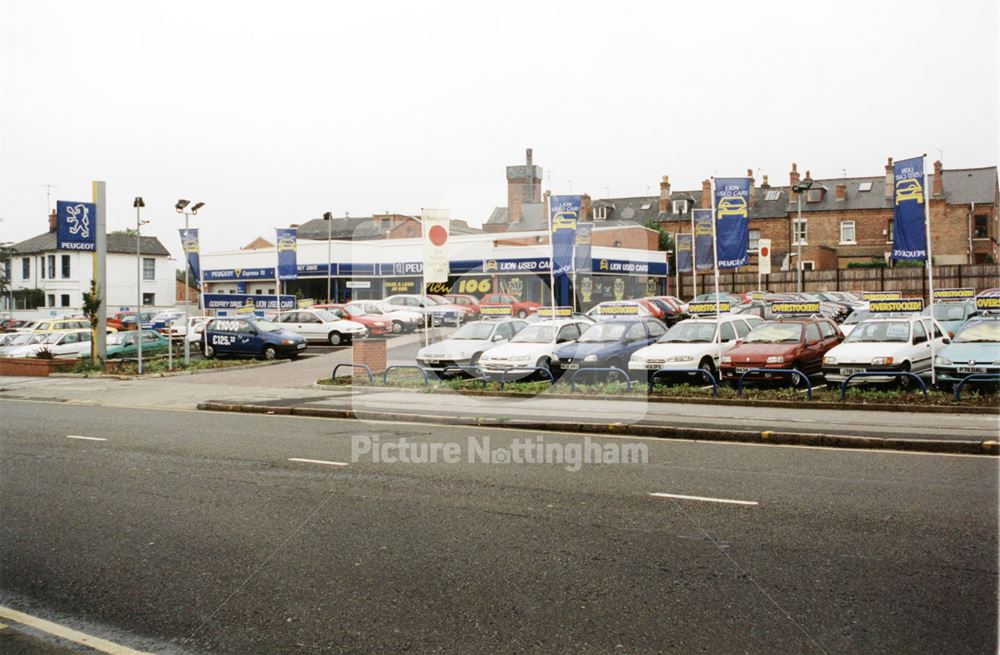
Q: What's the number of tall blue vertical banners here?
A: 8